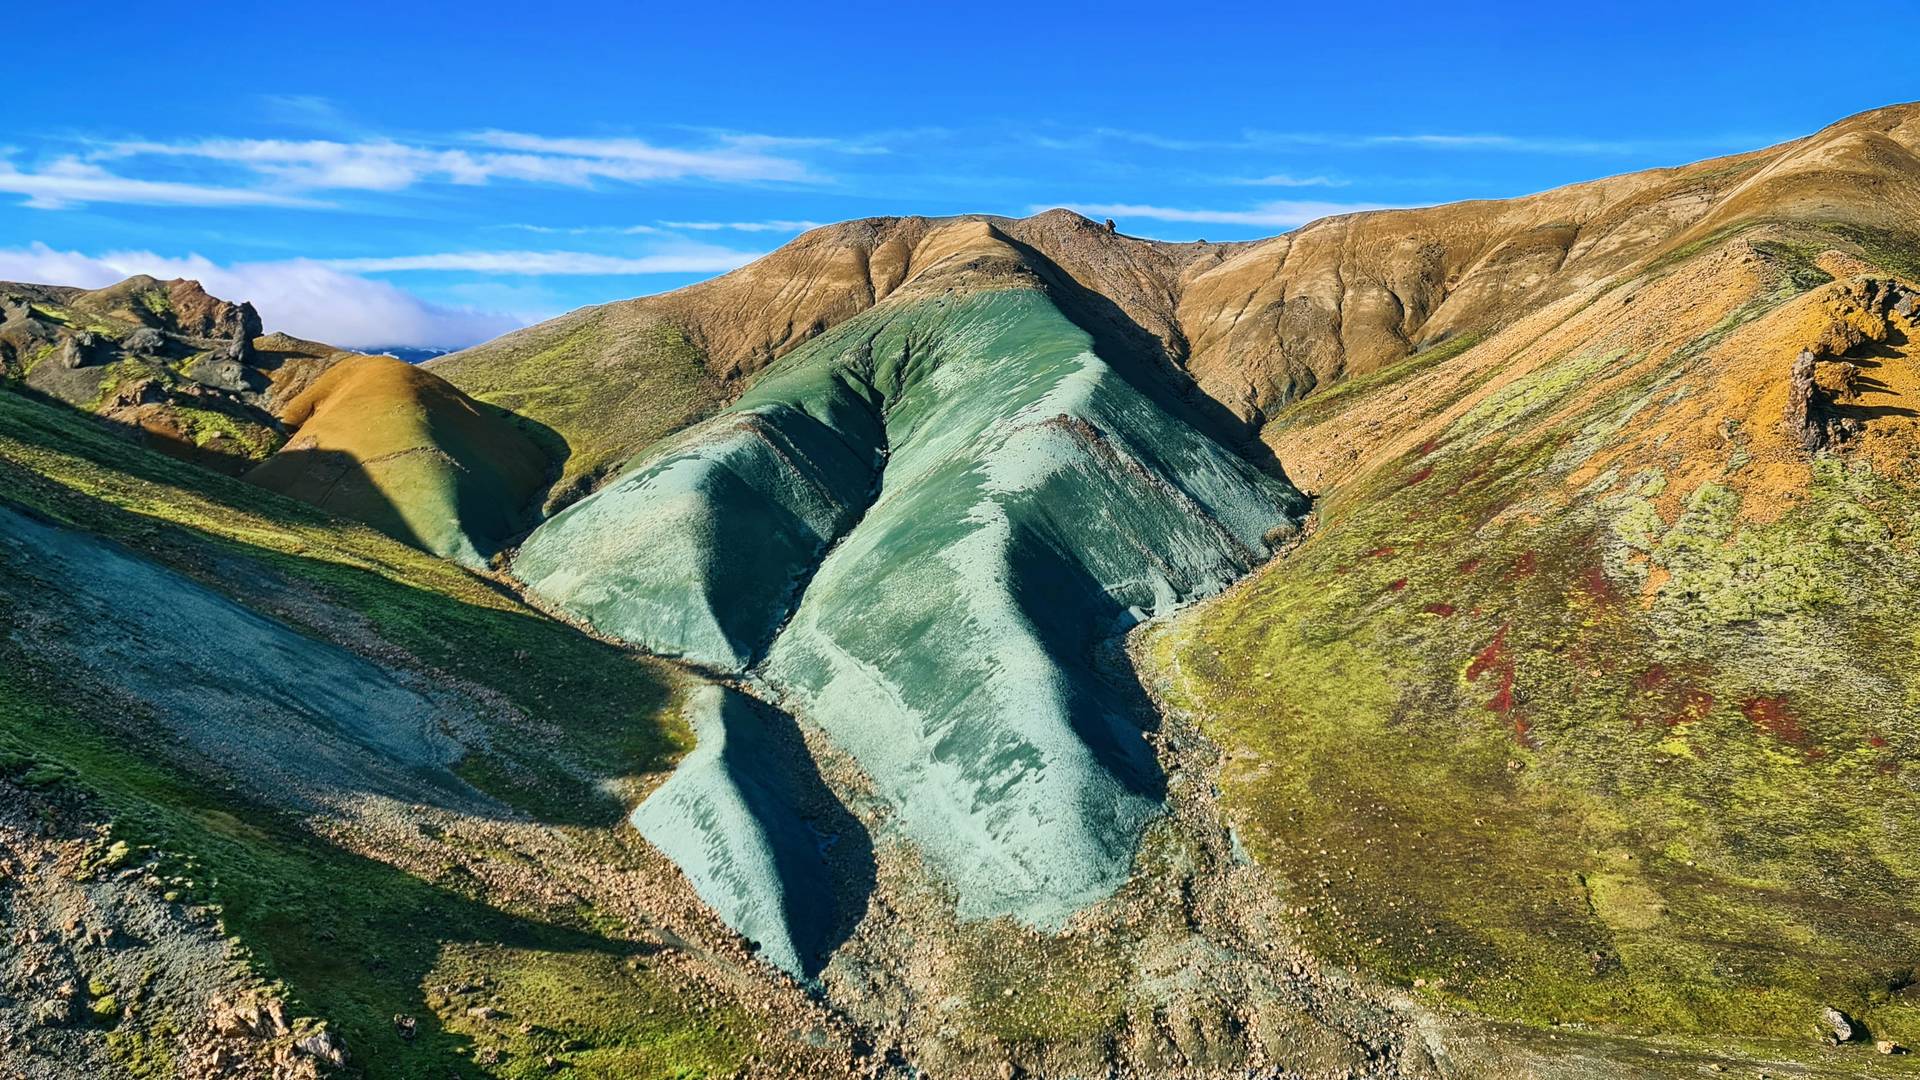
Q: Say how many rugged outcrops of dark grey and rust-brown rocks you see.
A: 2